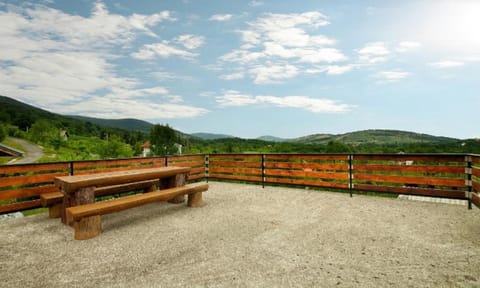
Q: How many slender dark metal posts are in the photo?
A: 6